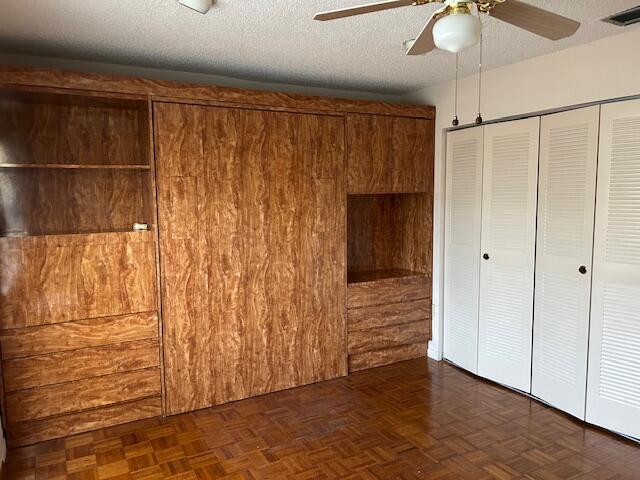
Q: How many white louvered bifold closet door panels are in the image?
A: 4